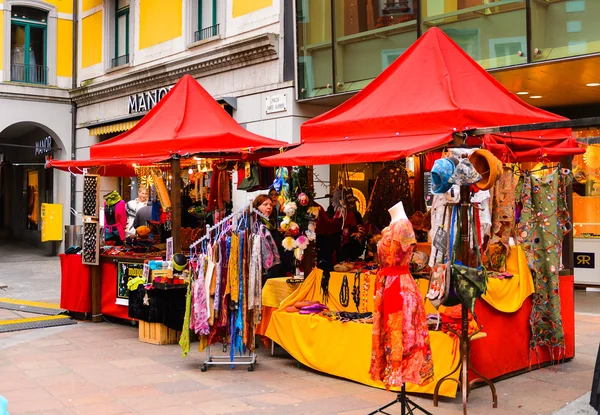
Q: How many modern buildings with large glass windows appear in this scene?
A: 1